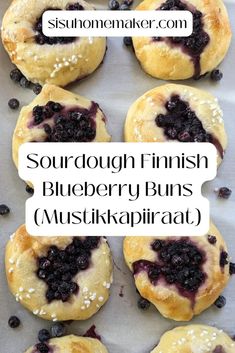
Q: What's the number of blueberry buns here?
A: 8